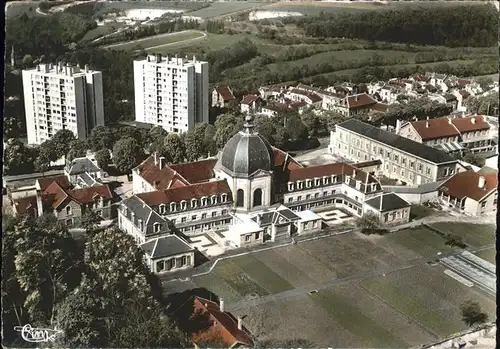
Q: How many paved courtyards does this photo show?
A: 2